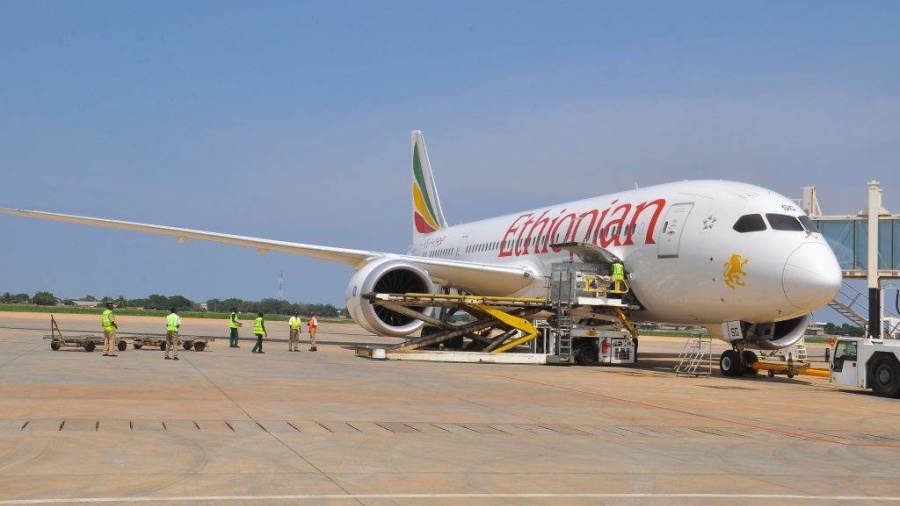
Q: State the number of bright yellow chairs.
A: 0